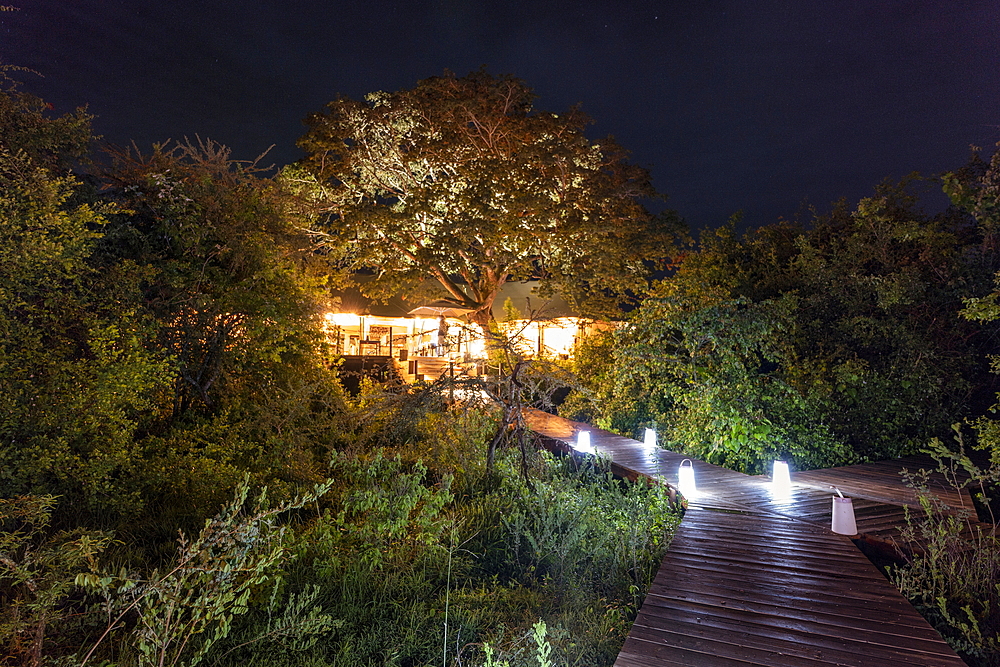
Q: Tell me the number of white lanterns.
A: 5